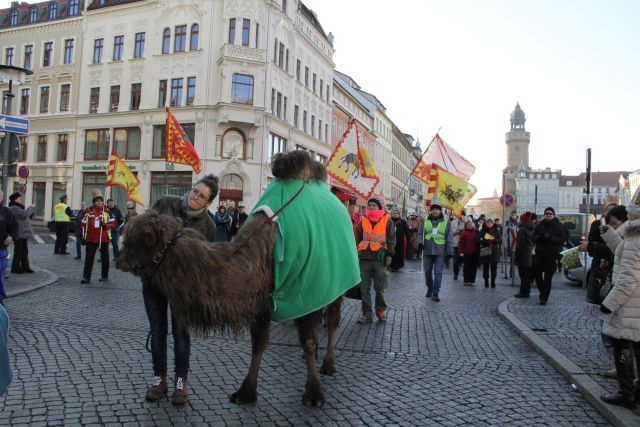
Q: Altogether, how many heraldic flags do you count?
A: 5